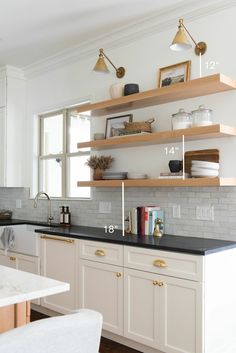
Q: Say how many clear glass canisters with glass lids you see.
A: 2